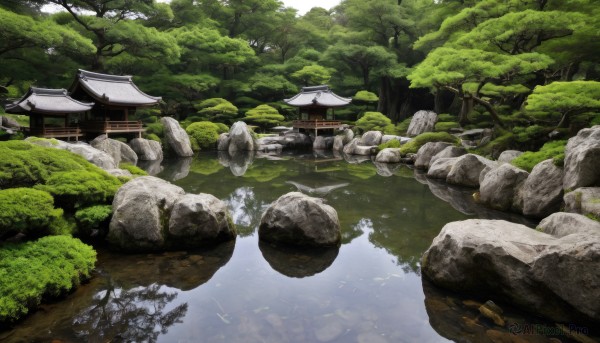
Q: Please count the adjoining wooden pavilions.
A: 2